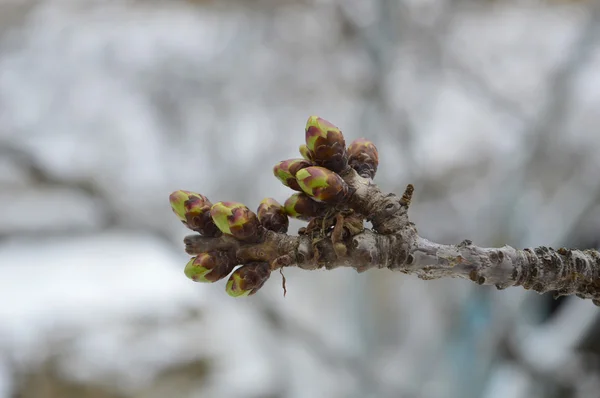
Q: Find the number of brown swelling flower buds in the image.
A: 11